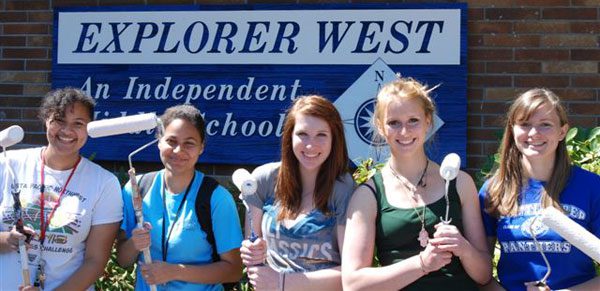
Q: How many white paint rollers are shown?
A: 5